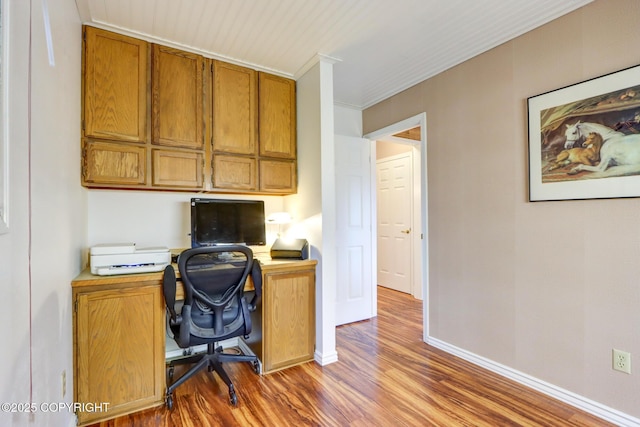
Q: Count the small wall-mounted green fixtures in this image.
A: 1